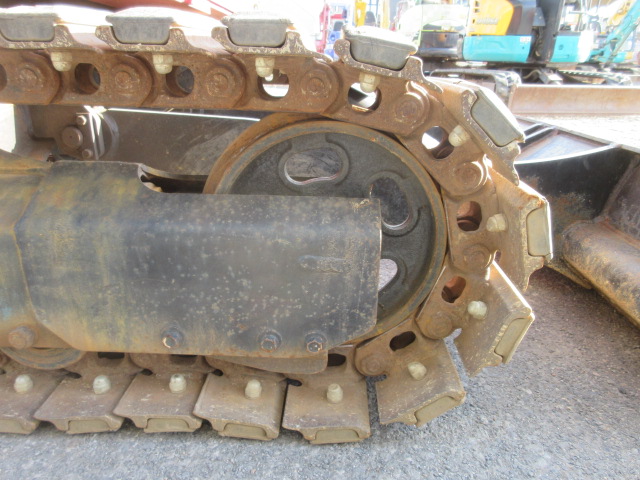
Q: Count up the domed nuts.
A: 13